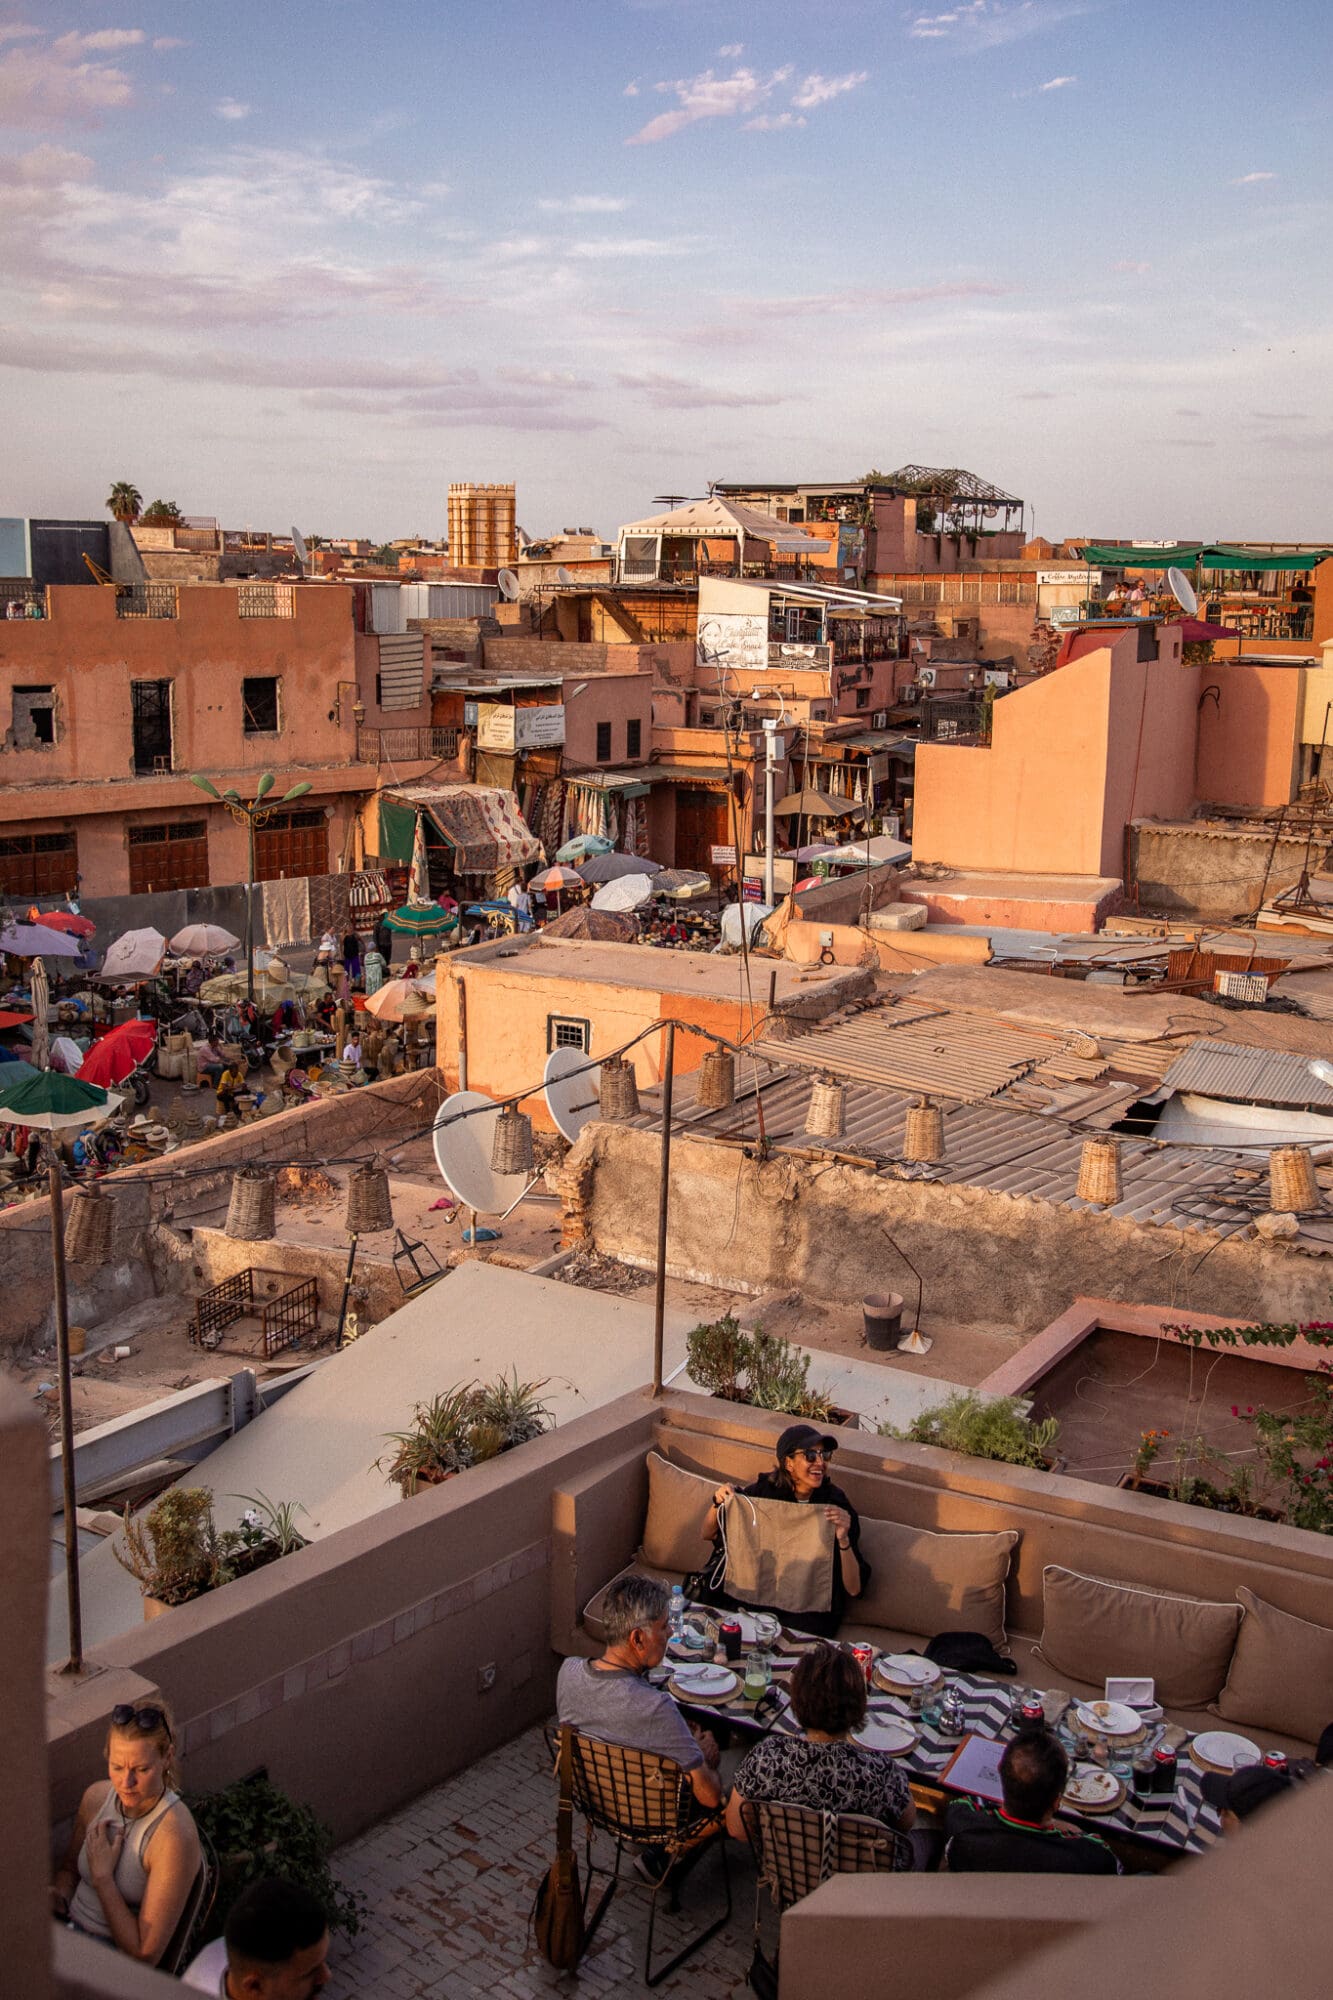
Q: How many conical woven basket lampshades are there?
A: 10